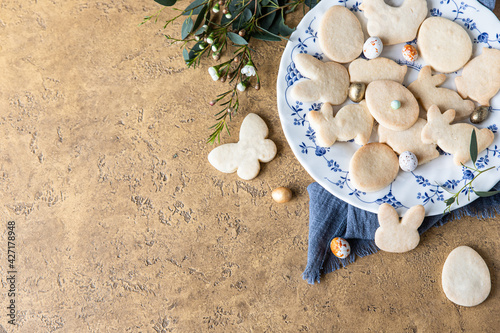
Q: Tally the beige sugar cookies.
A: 15